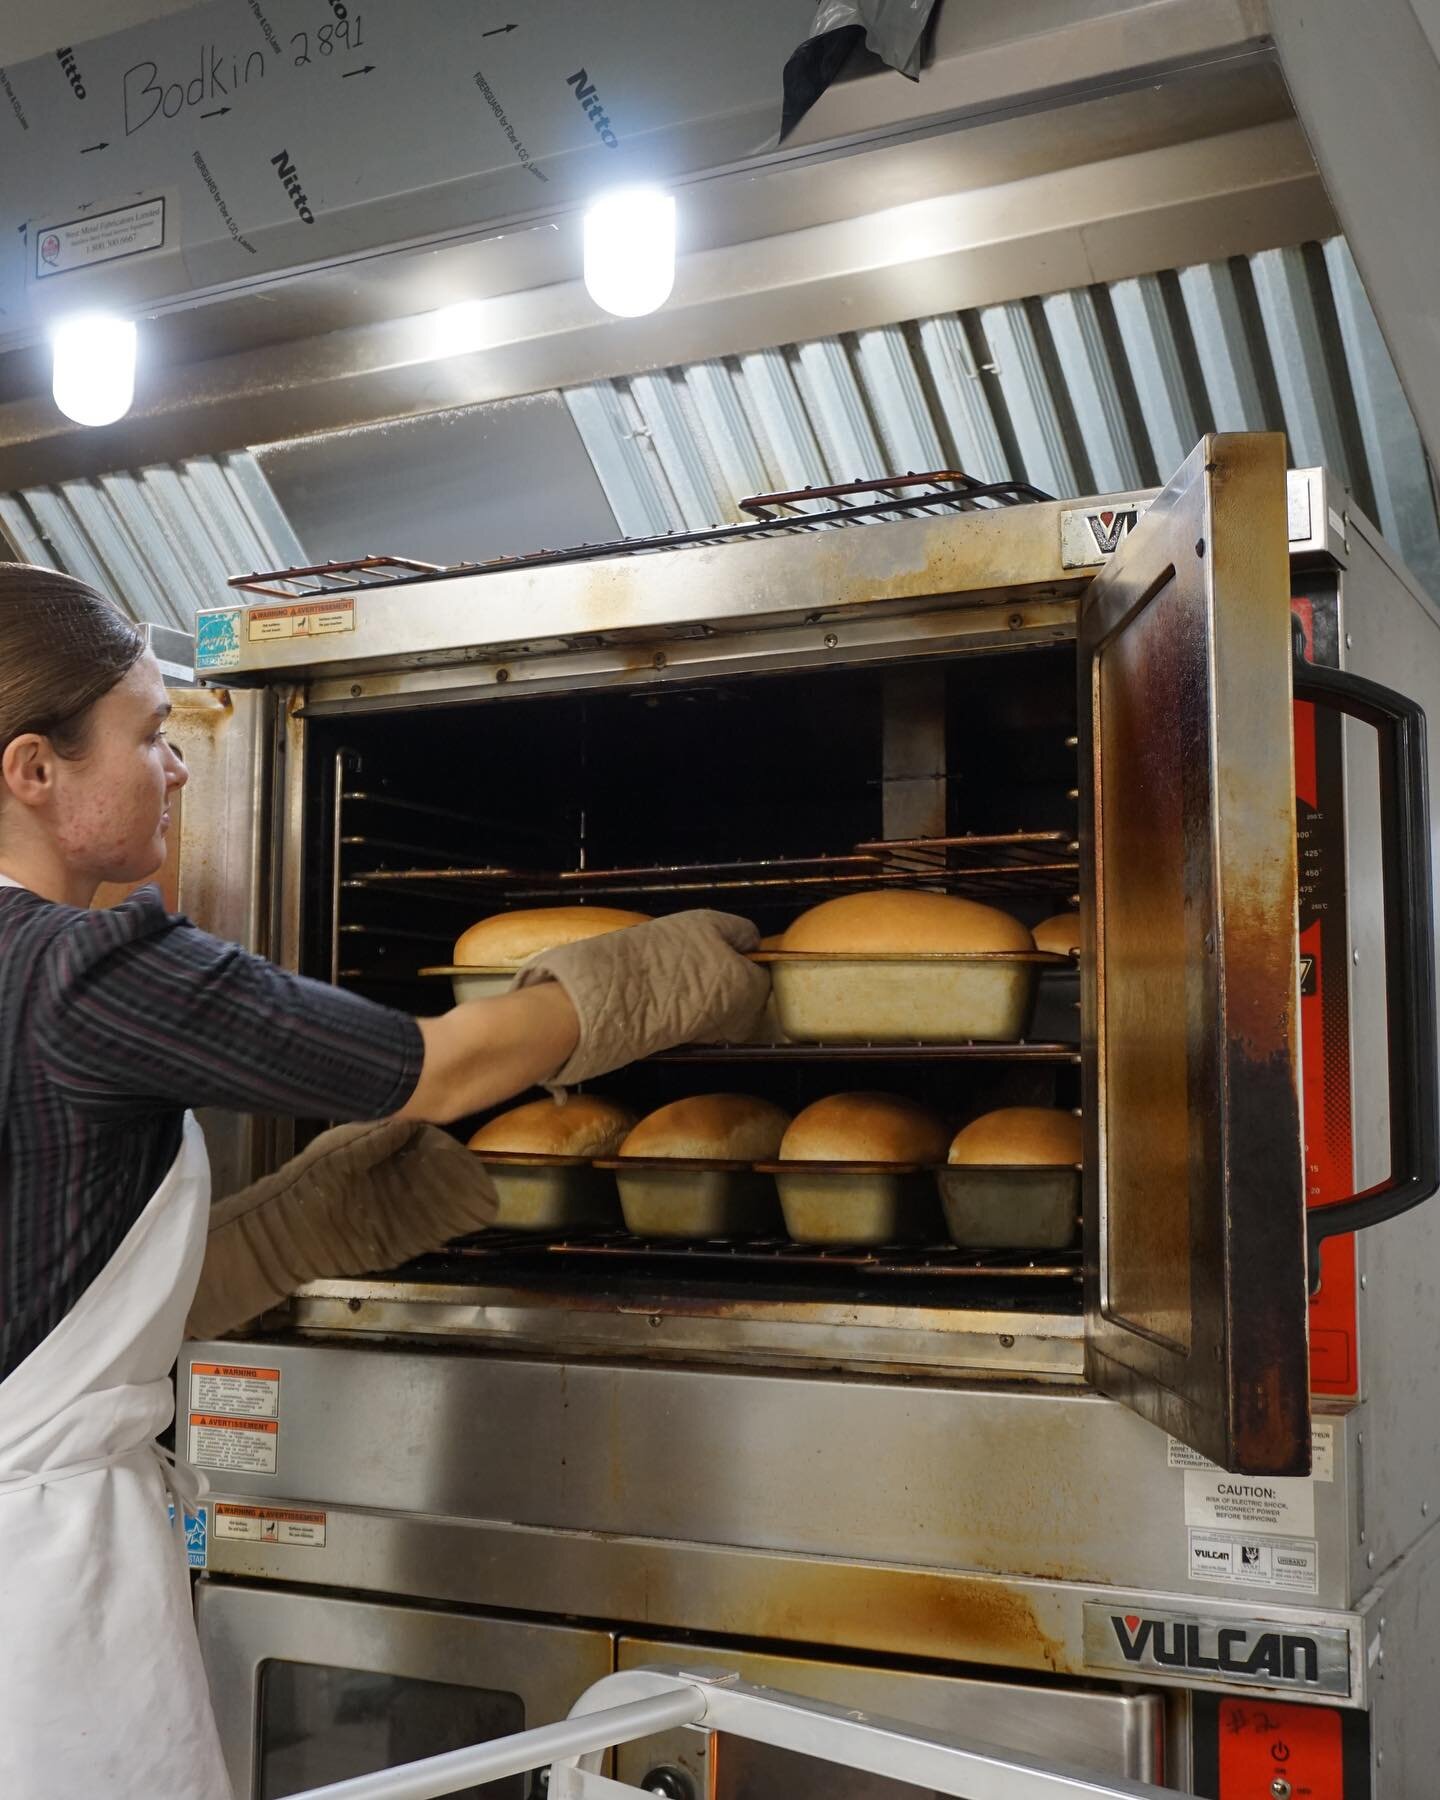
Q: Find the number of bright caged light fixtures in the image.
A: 2